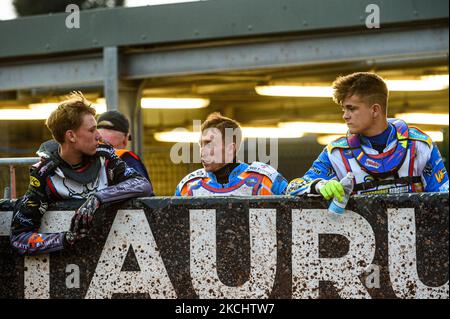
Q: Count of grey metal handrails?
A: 1